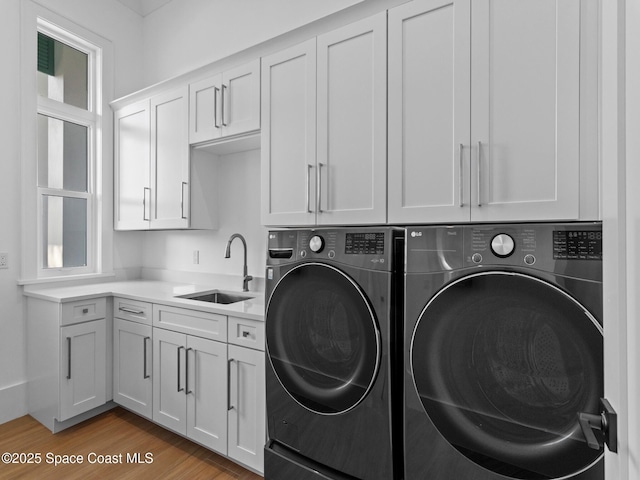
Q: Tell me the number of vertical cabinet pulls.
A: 13